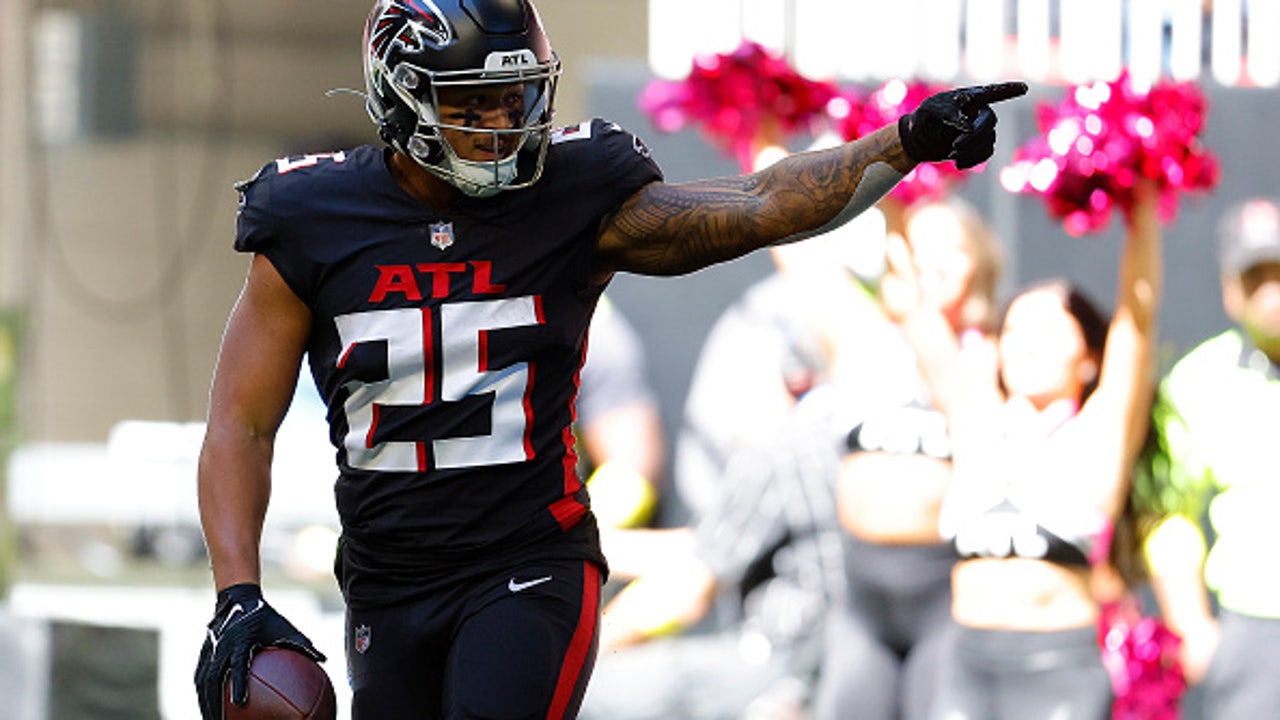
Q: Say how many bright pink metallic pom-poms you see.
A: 4